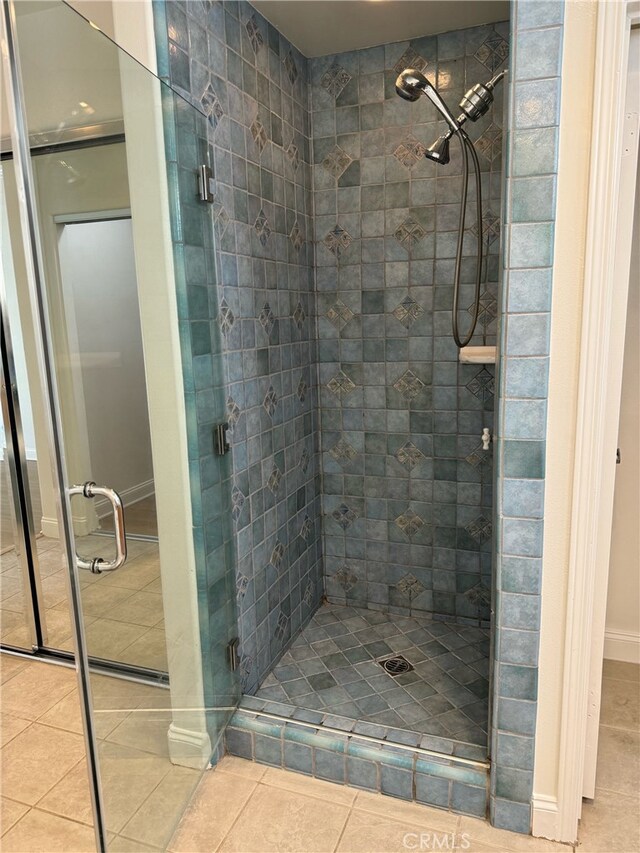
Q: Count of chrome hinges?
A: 3